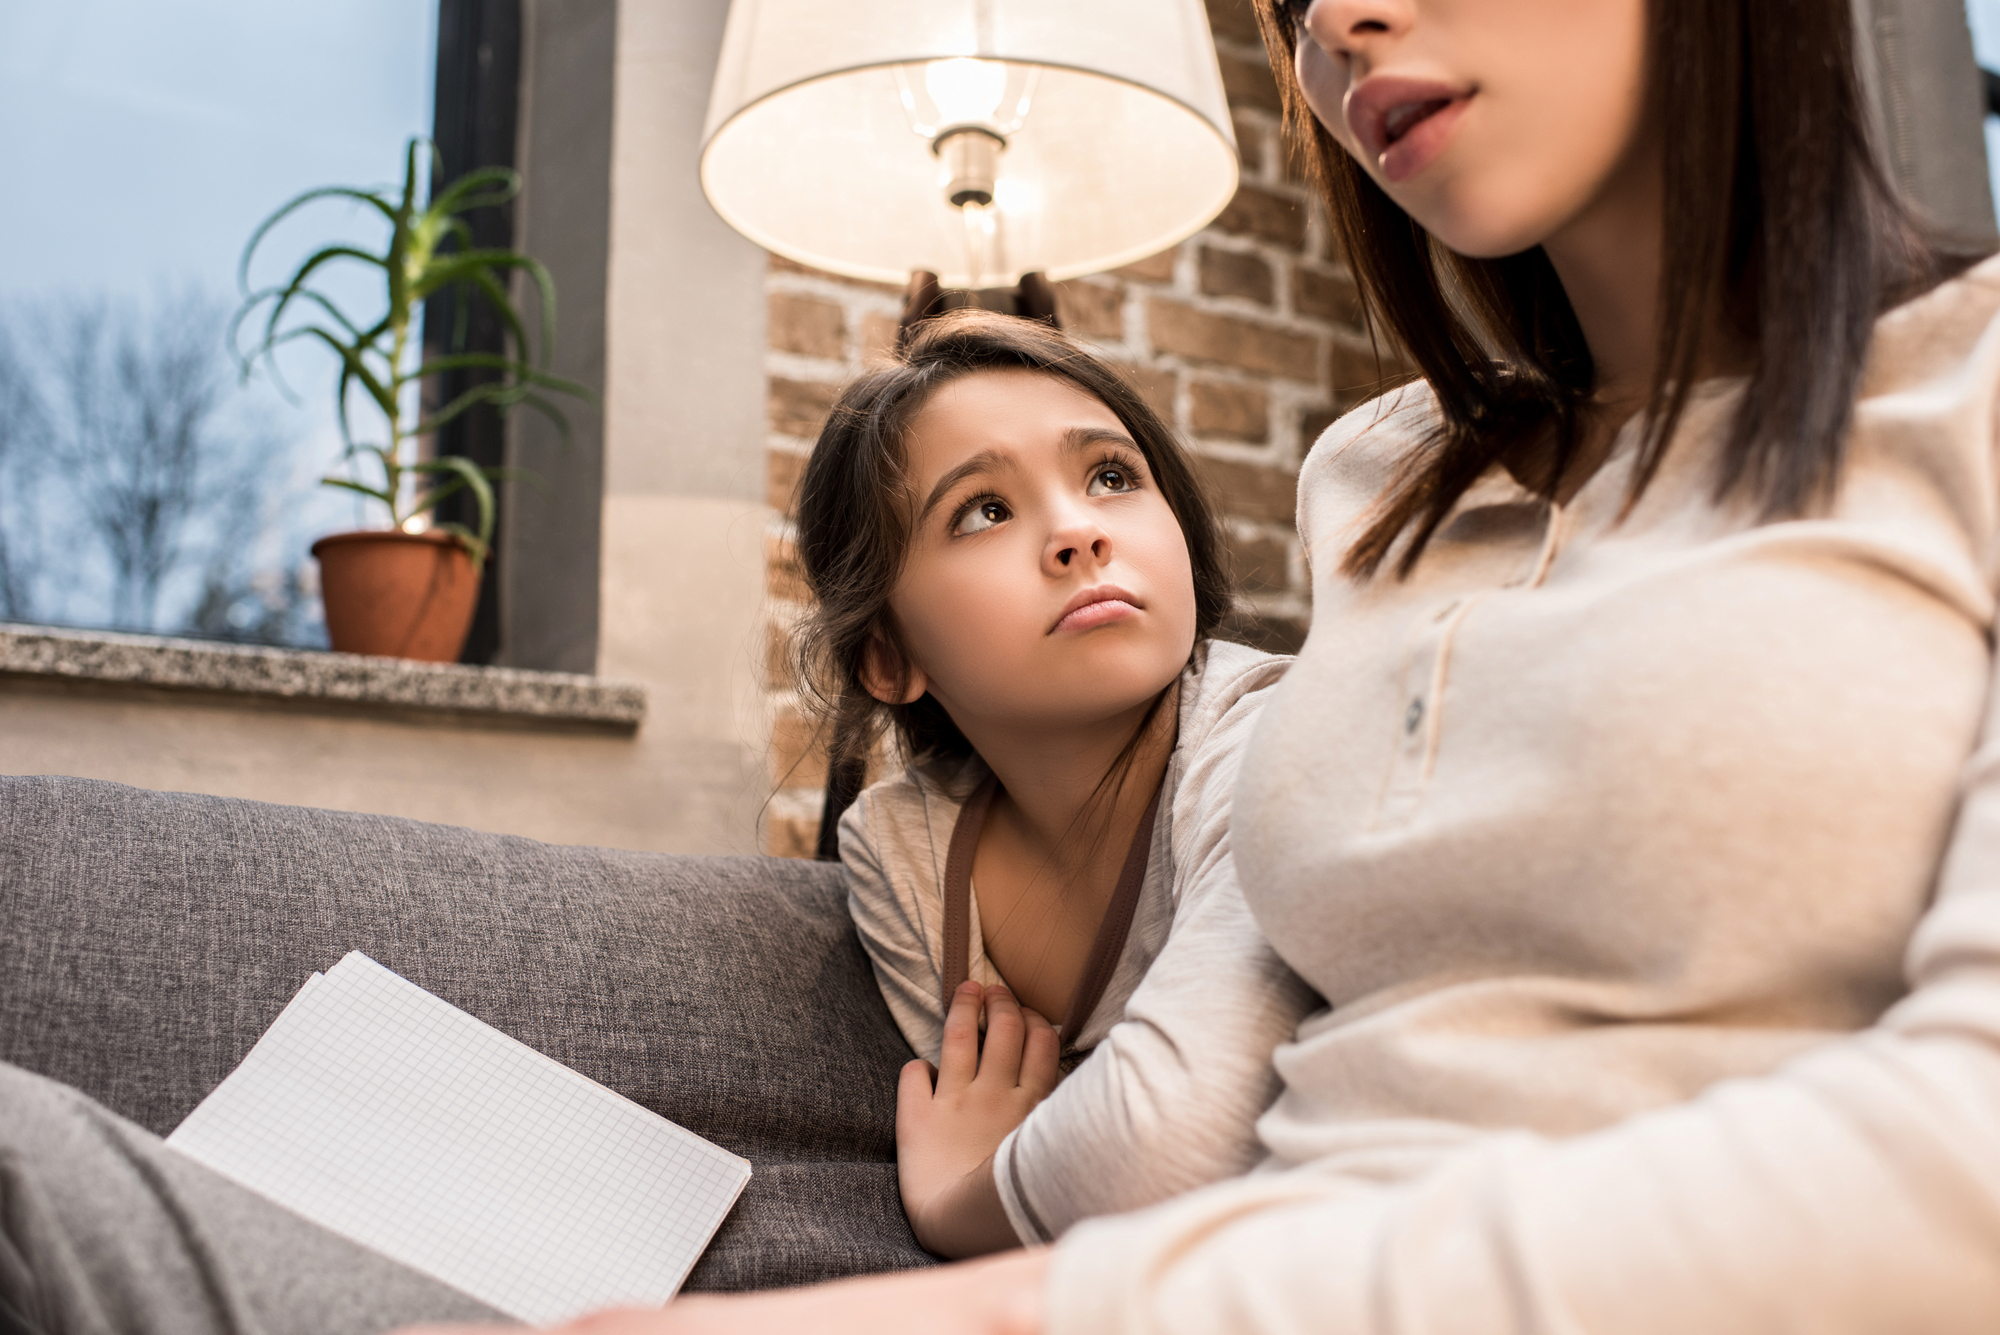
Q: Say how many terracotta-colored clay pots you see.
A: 1